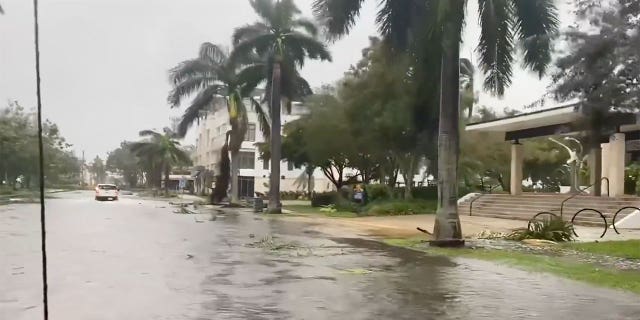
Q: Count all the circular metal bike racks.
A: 3